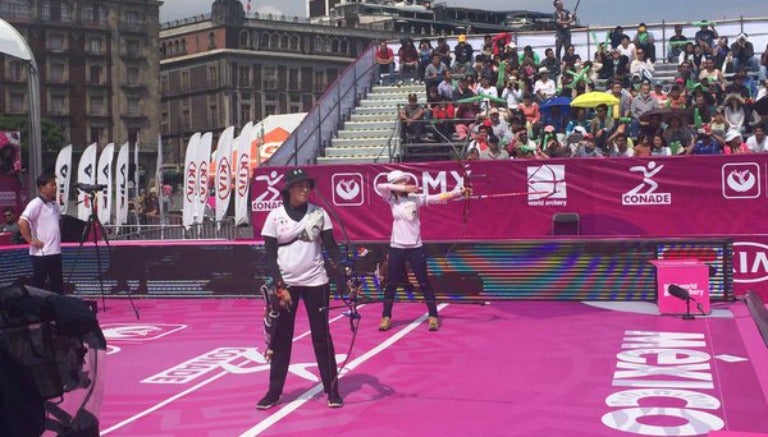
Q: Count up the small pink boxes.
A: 1